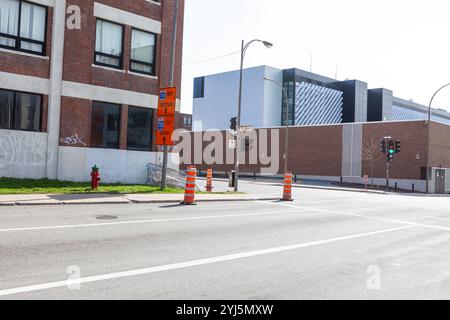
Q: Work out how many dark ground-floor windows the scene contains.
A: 3